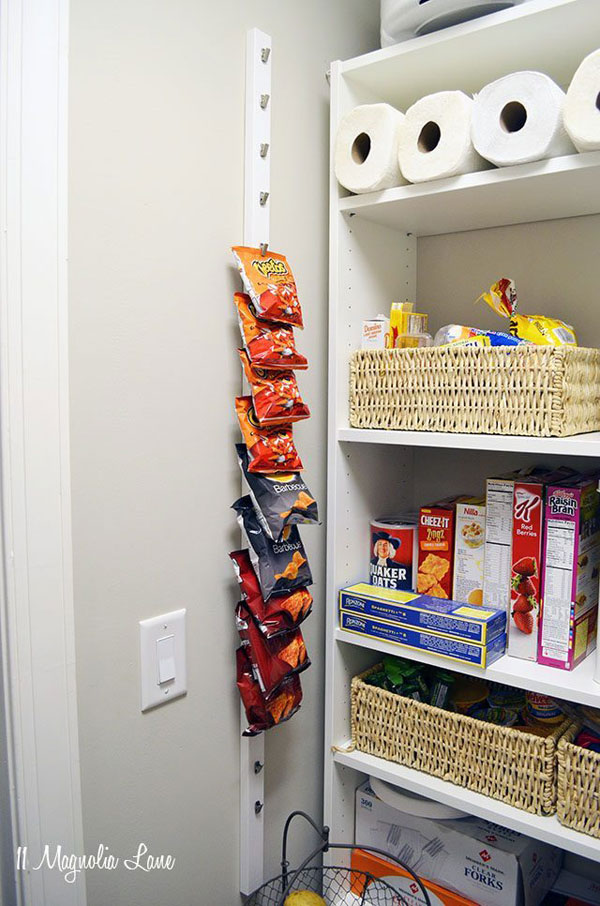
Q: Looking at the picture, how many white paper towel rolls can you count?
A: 4